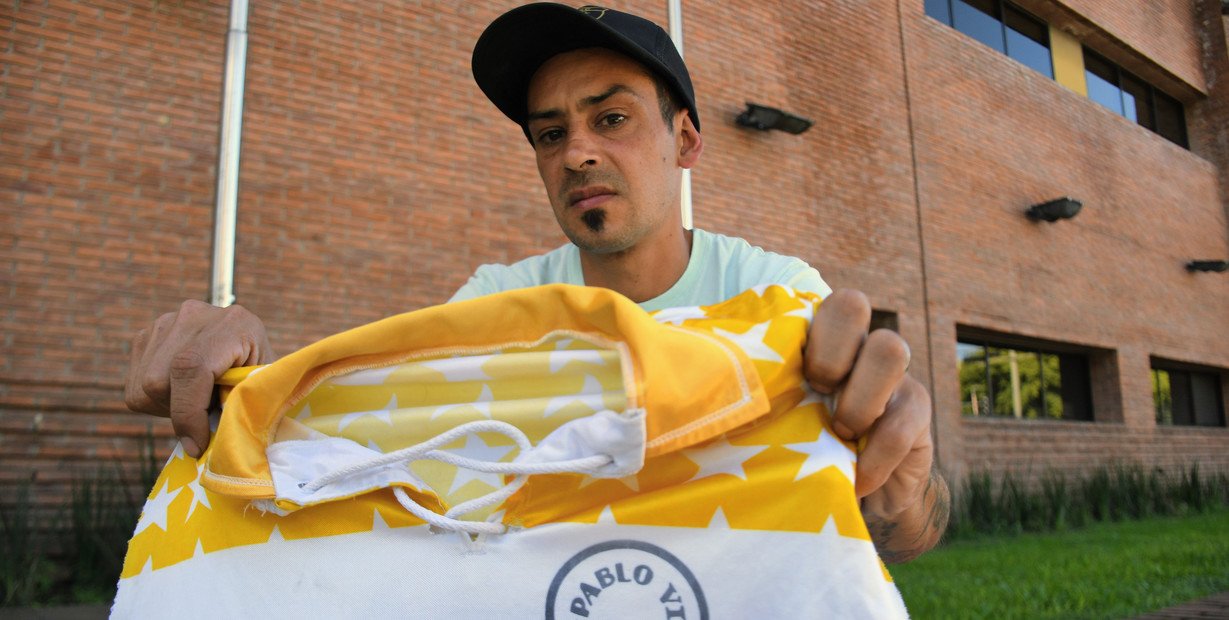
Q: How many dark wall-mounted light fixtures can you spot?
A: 3